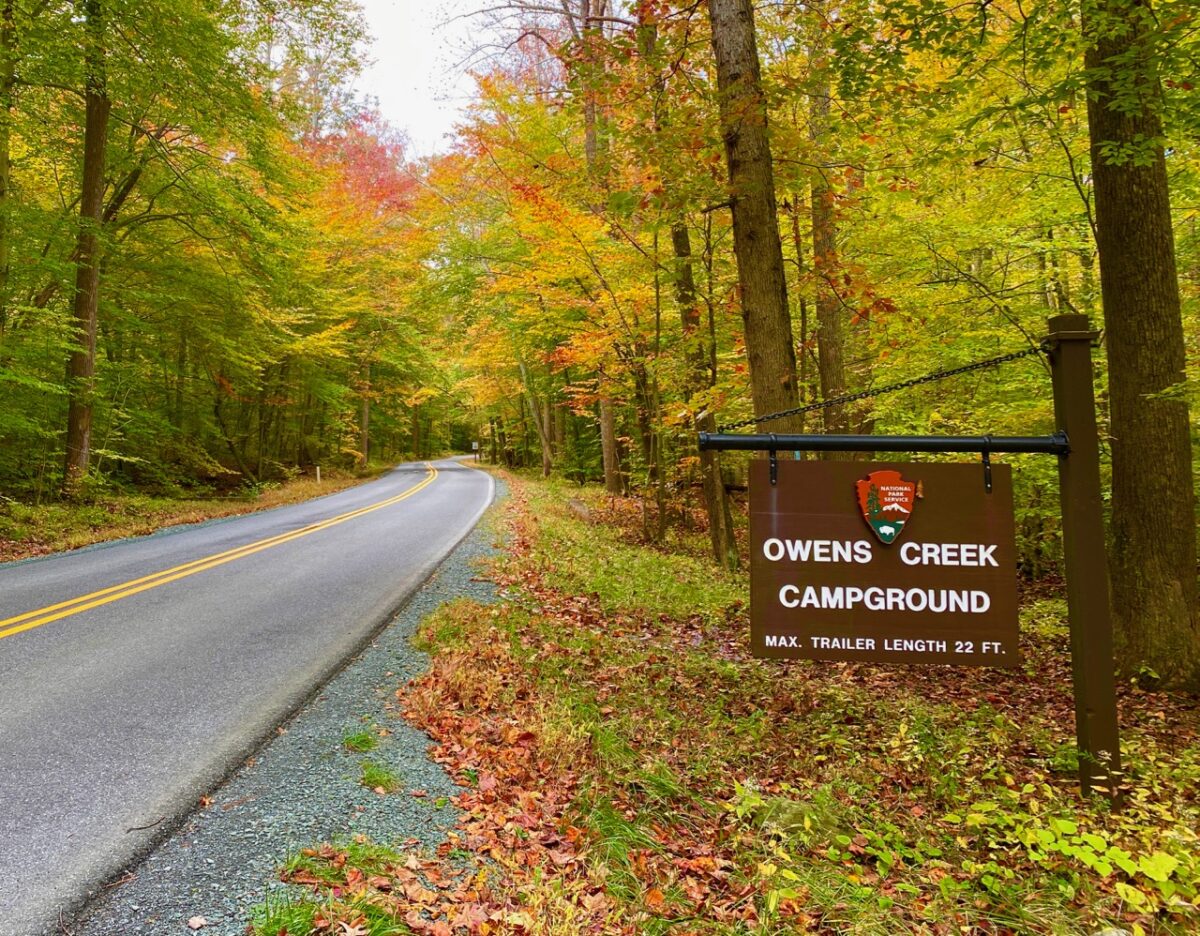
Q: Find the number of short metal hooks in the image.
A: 2